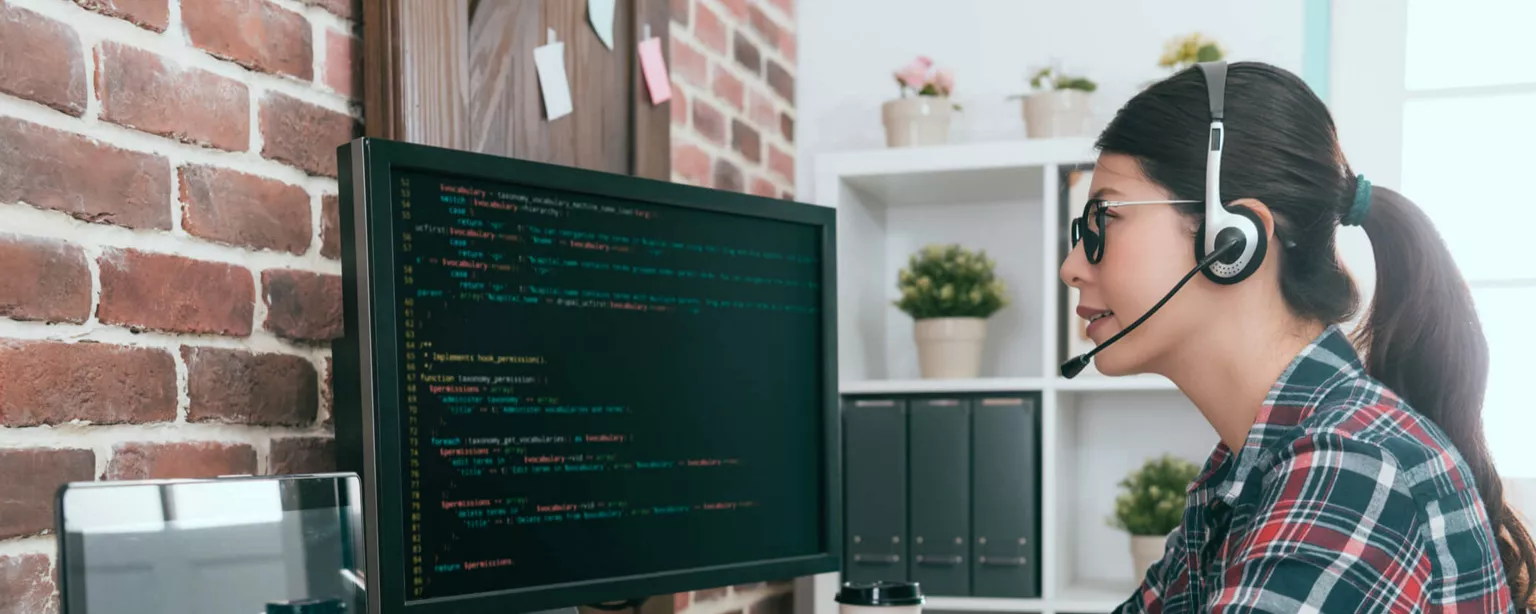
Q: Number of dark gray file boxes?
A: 3